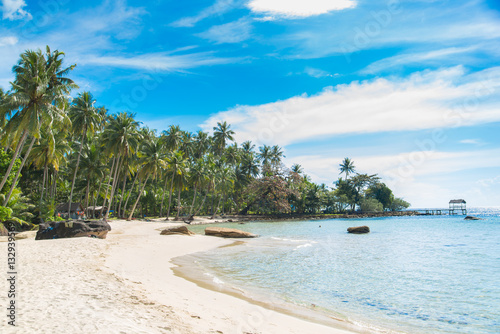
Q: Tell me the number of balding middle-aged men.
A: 0